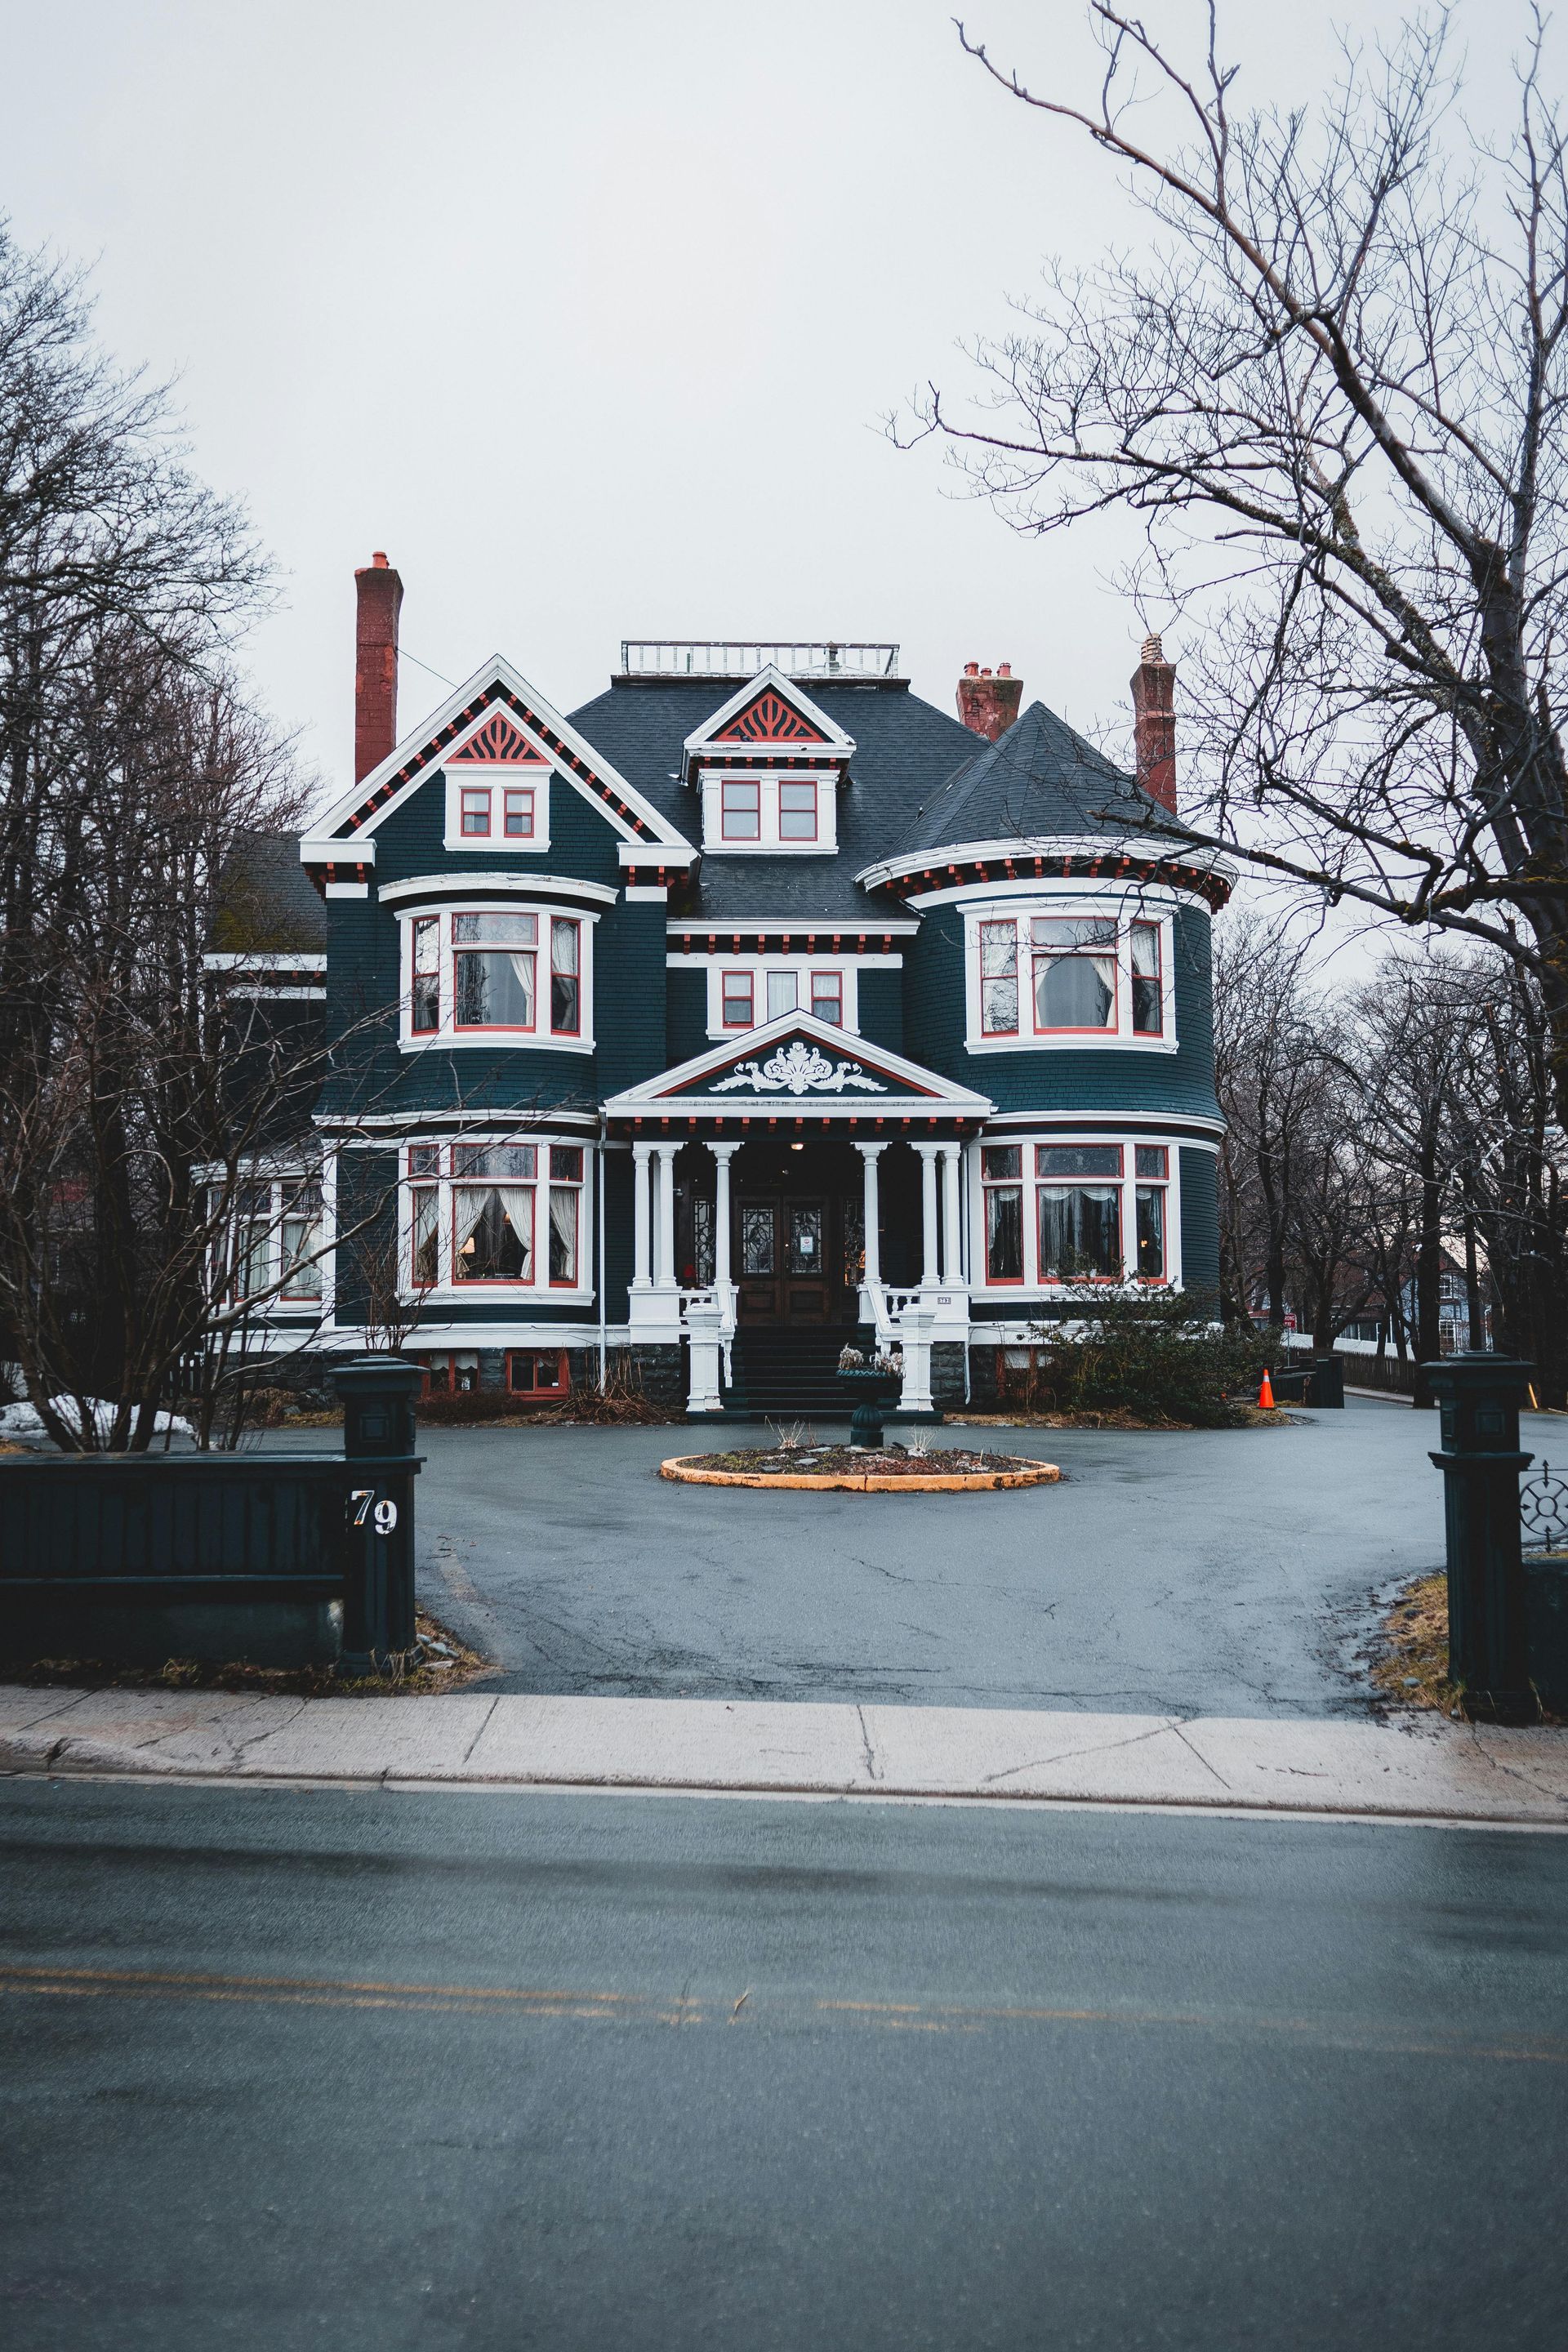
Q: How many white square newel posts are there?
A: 2